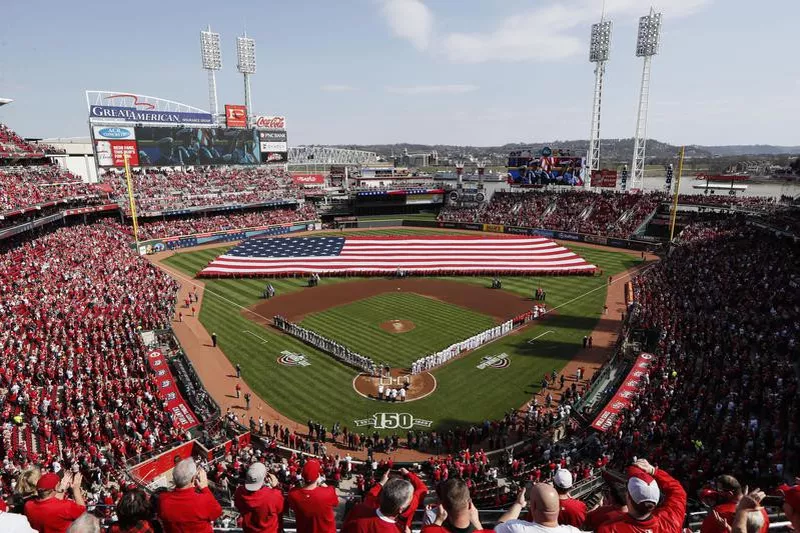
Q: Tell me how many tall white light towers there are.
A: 4